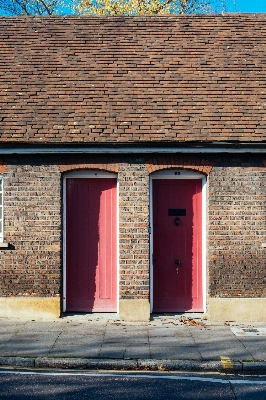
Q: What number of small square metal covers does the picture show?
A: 1